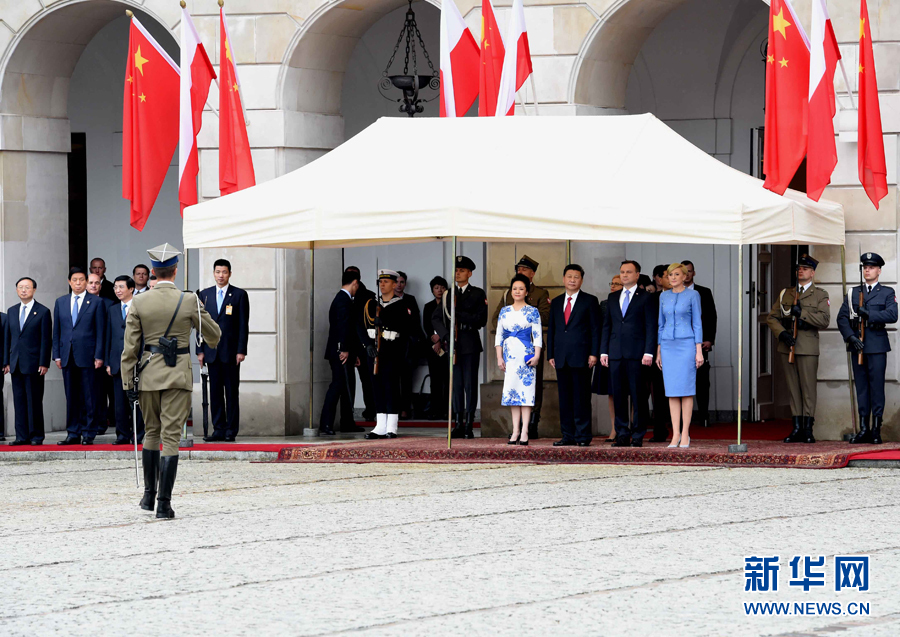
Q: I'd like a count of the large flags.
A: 9